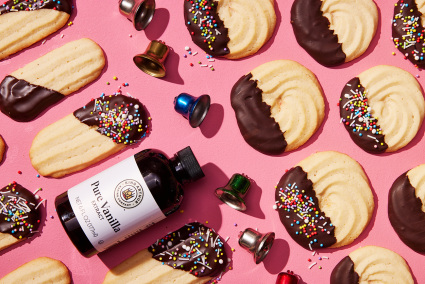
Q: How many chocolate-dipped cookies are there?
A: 13